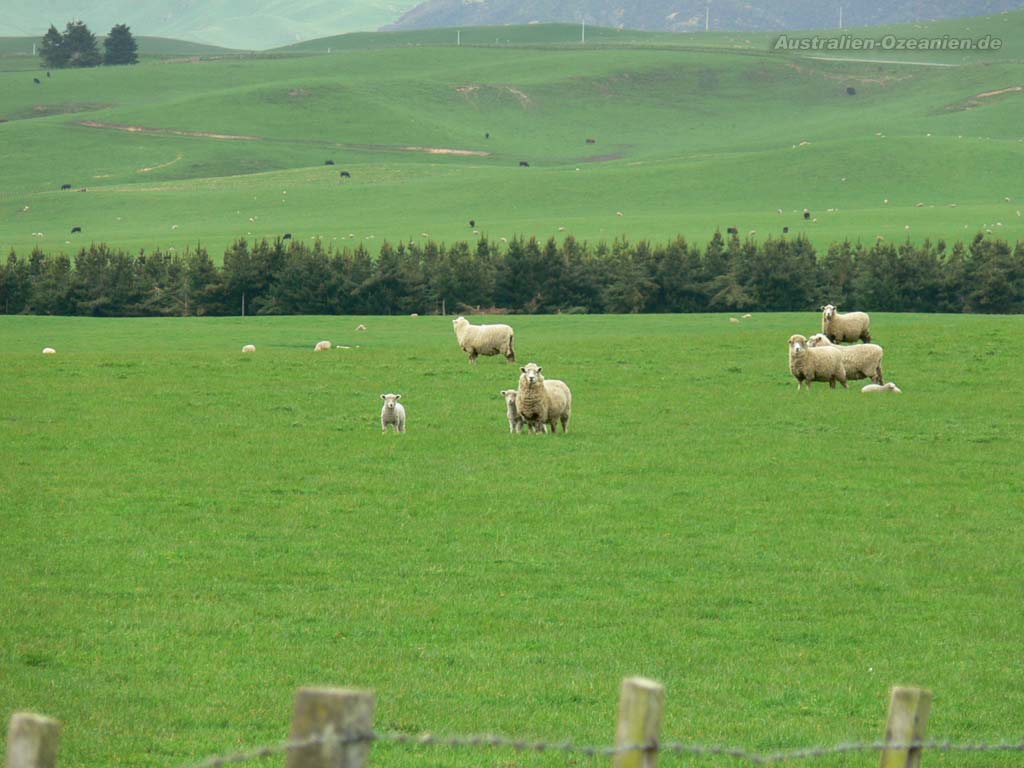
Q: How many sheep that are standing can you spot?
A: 7